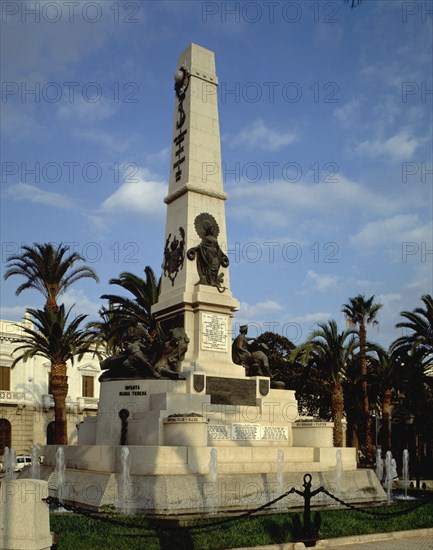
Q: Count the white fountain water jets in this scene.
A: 11